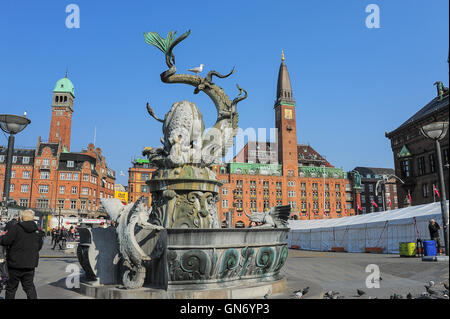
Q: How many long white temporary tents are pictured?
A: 1